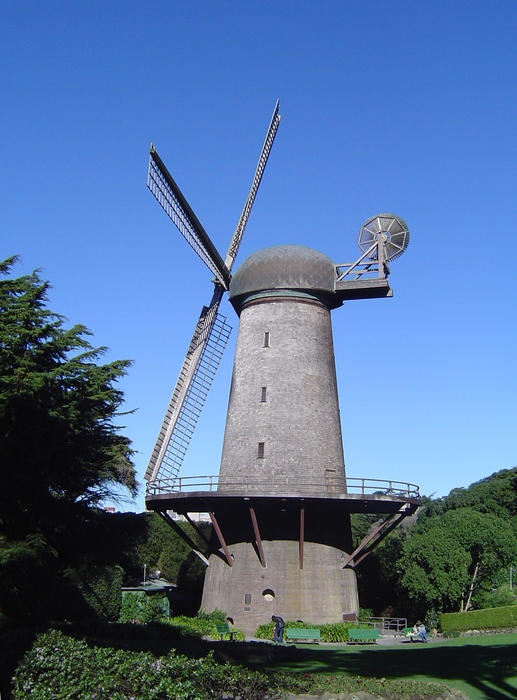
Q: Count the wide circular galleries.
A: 1